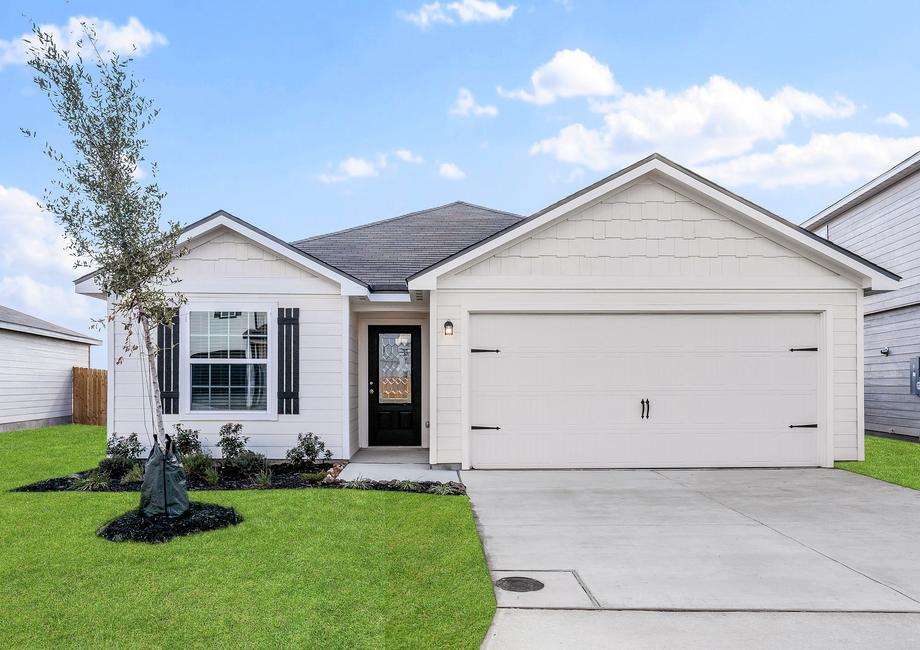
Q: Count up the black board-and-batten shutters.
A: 2